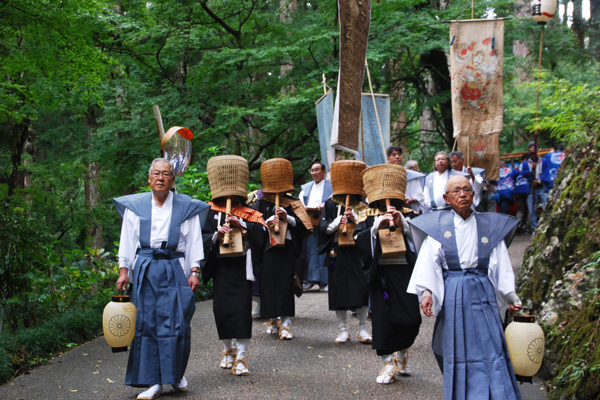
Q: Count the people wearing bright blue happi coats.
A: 4